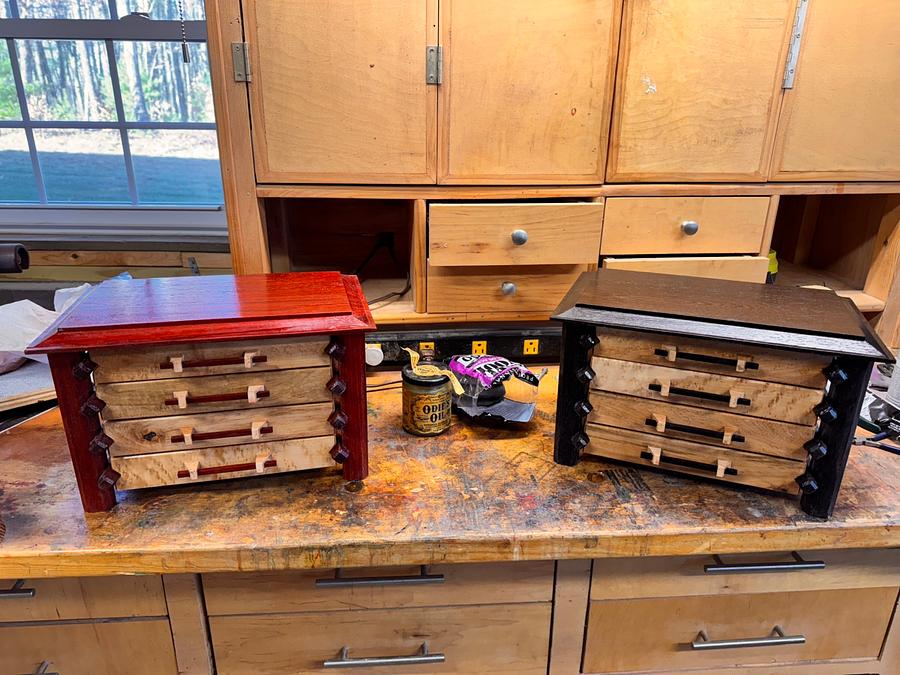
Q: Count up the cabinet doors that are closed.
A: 4